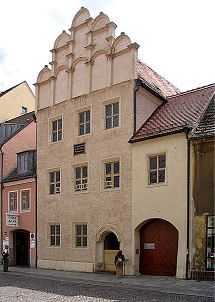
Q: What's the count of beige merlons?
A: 5